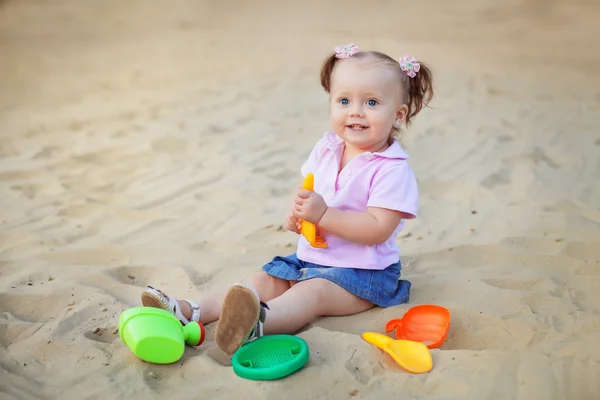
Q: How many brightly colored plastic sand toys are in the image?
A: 5